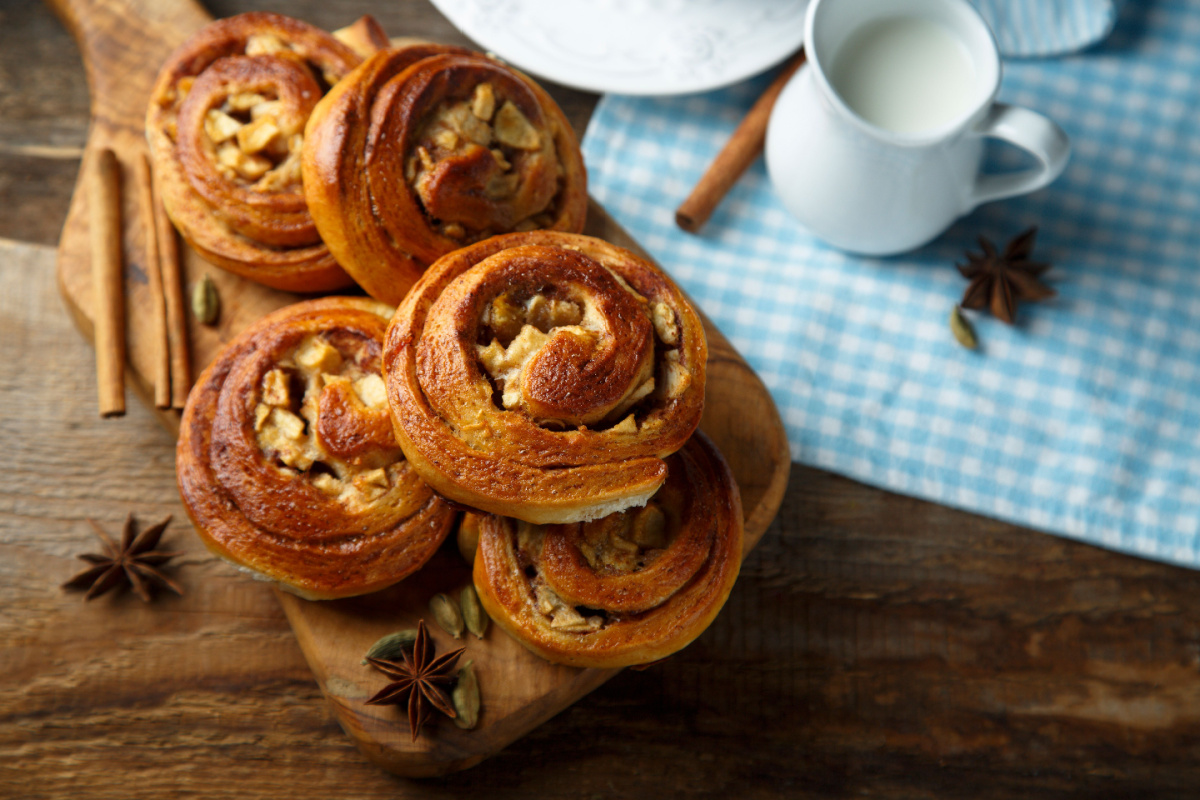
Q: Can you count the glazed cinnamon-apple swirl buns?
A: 5